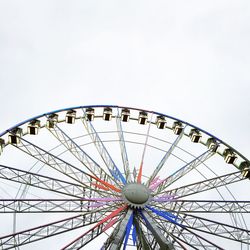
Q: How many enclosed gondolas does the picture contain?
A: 15